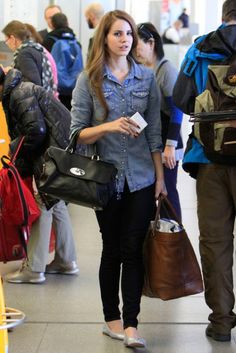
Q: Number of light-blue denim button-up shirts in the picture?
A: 1